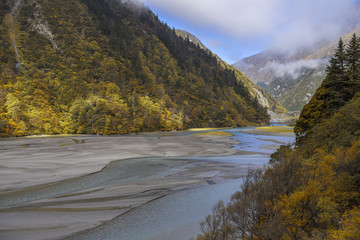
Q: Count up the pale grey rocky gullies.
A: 2